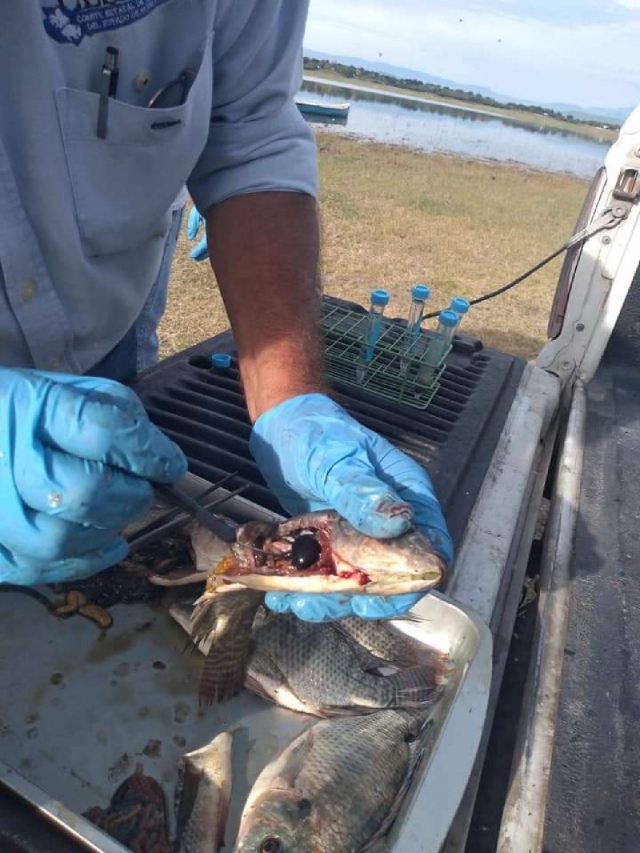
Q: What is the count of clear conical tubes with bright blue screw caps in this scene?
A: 4